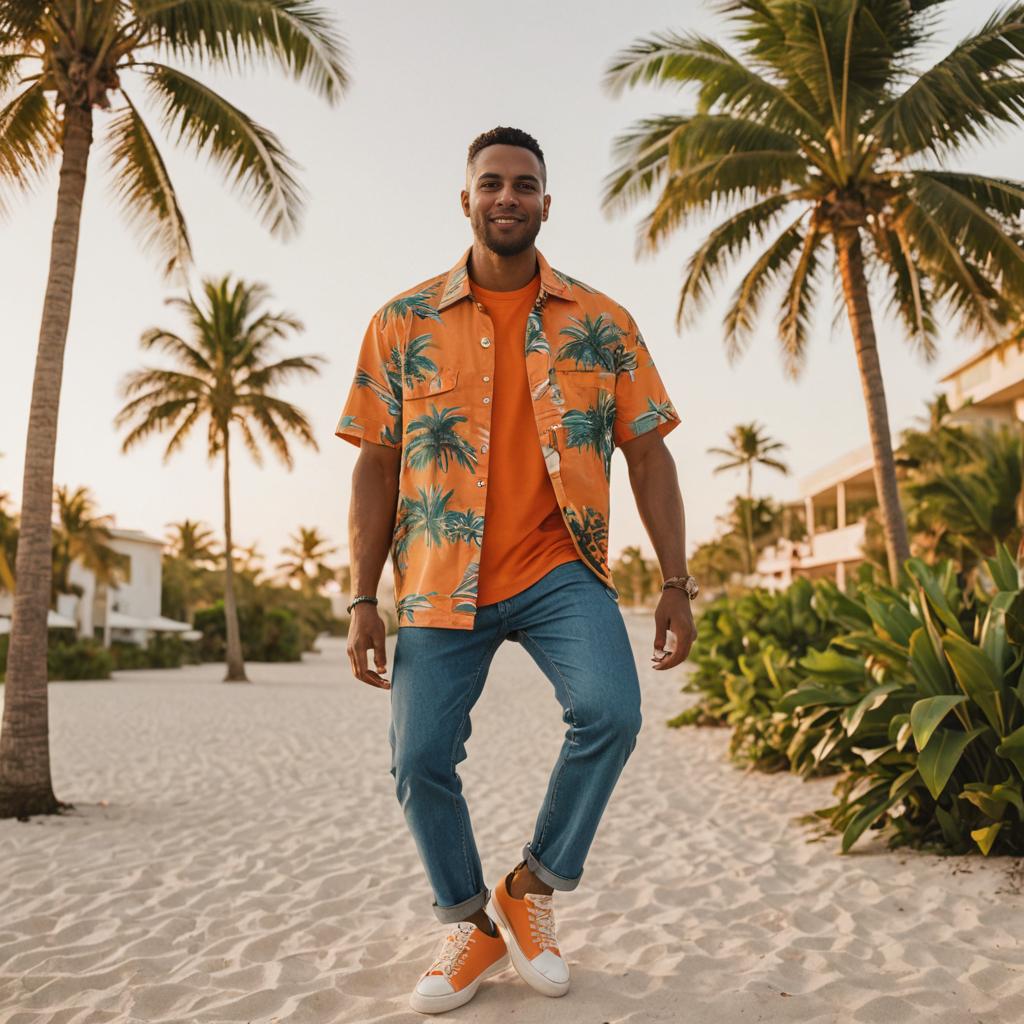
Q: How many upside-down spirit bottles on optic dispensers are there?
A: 0